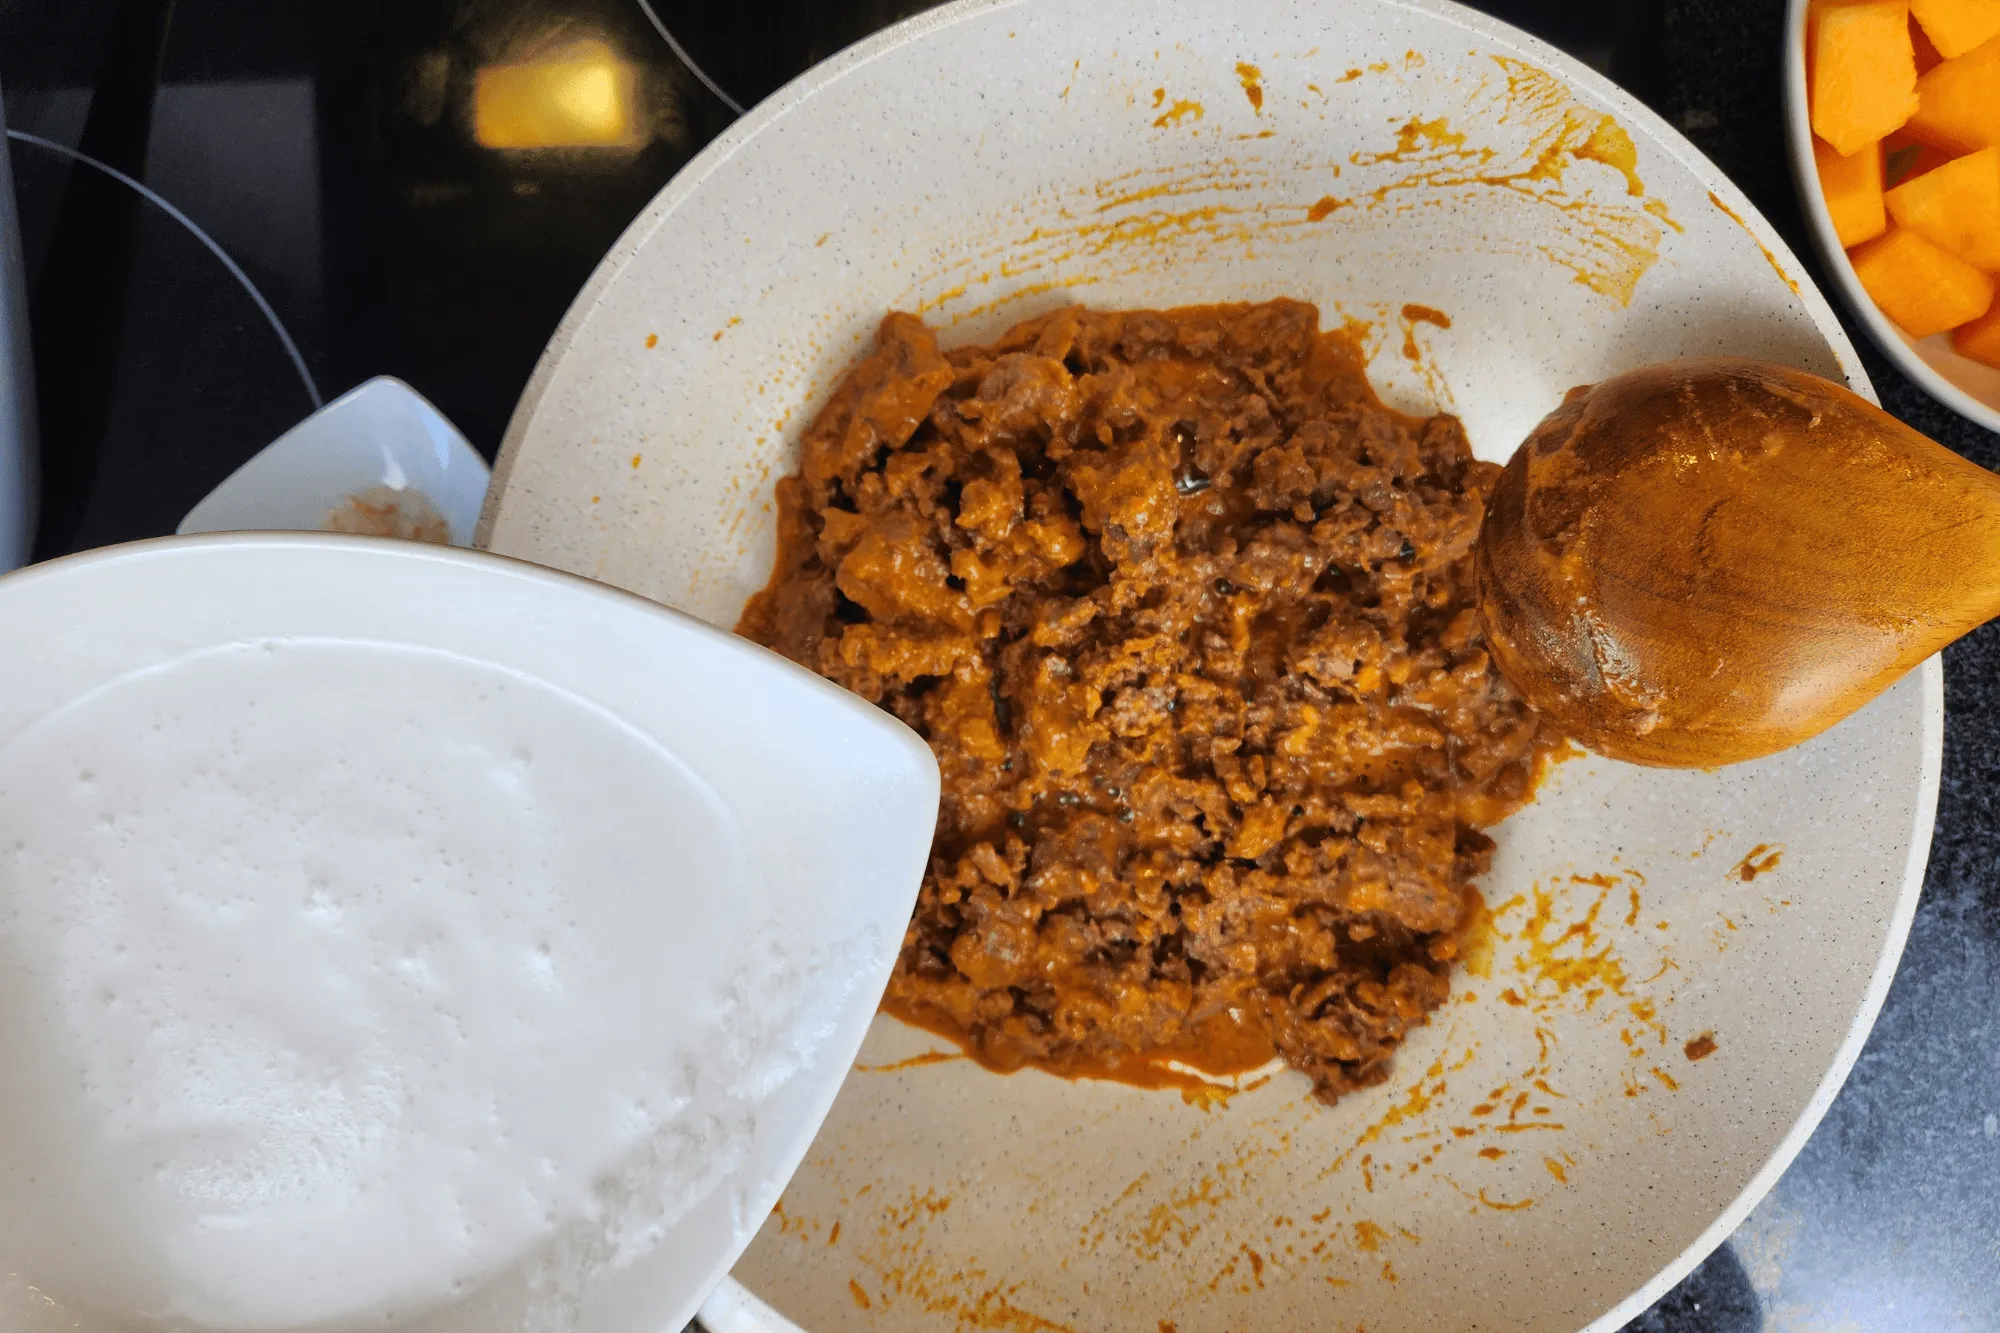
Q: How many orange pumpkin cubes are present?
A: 7